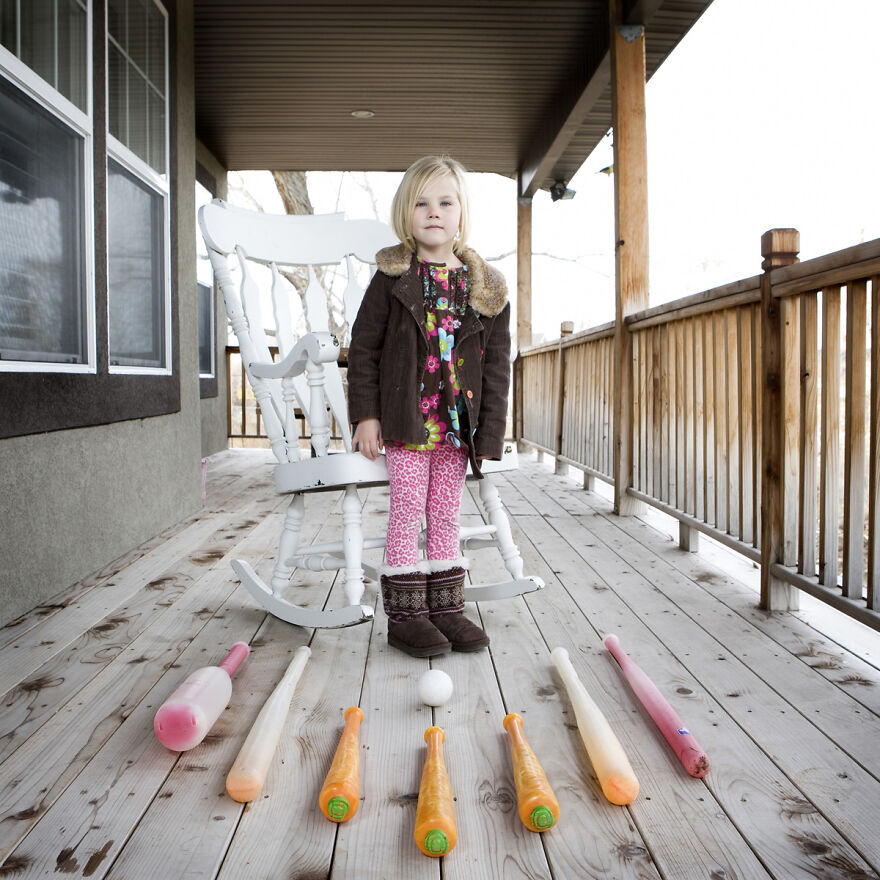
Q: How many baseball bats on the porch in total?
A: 7